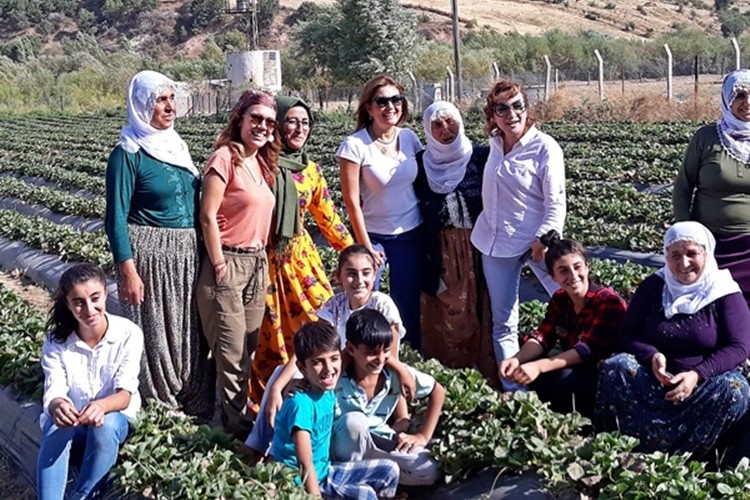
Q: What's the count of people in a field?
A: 13